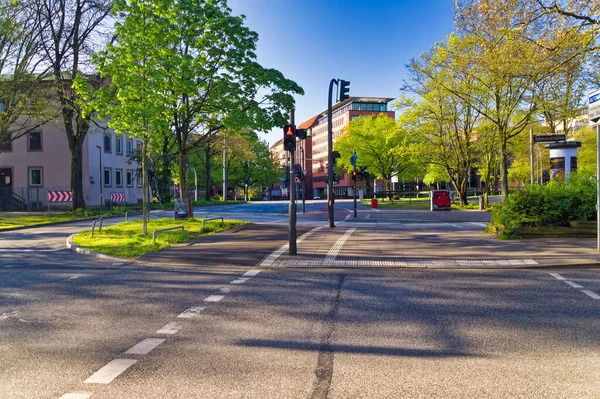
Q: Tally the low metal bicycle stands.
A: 4